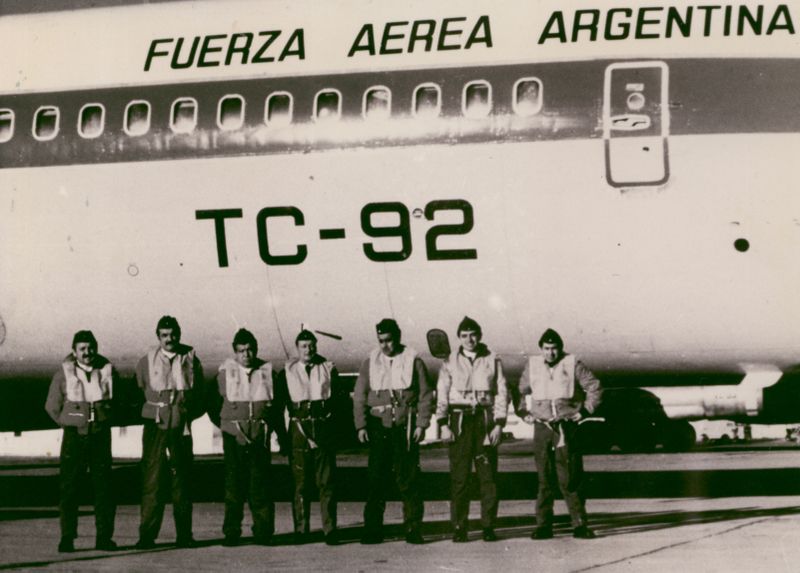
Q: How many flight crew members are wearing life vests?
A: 7